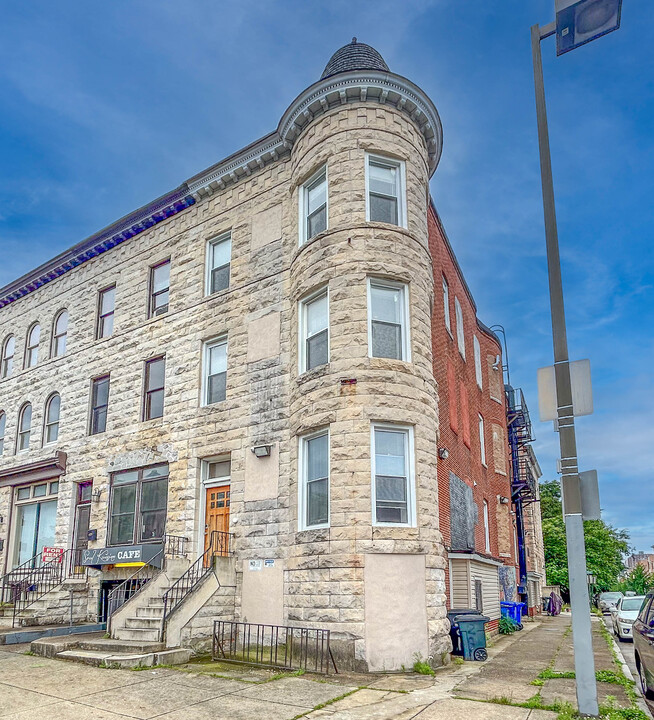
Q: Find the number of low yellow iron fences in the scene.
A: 0